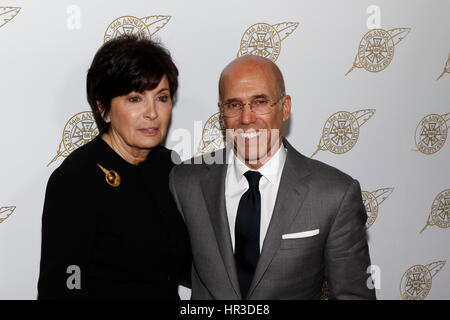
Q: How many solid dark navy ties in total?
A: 1